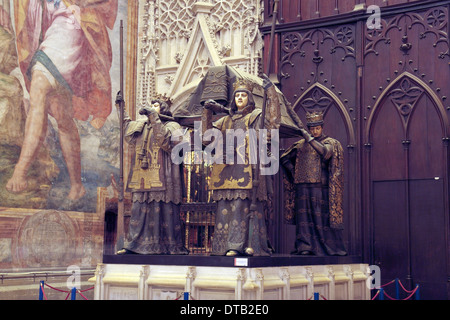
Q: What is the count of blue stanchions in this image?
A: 7